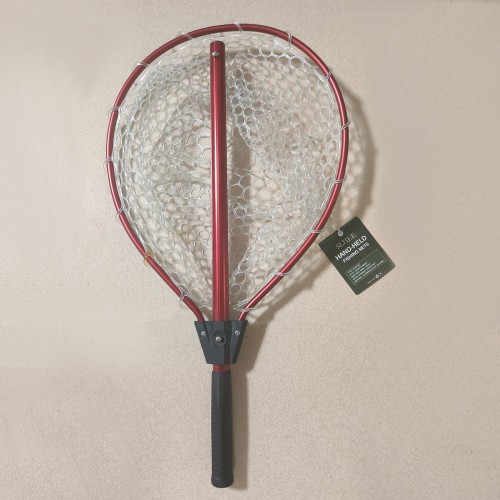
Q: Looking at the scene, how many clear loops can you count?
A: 14